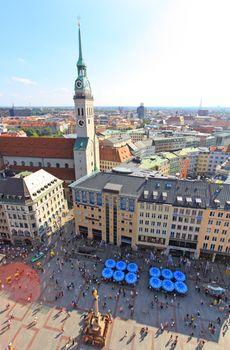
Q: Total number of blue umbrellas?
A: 12